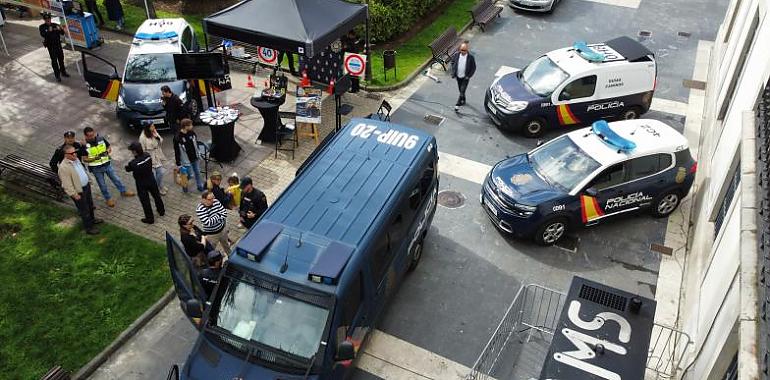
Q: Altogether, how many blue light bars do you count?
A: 3